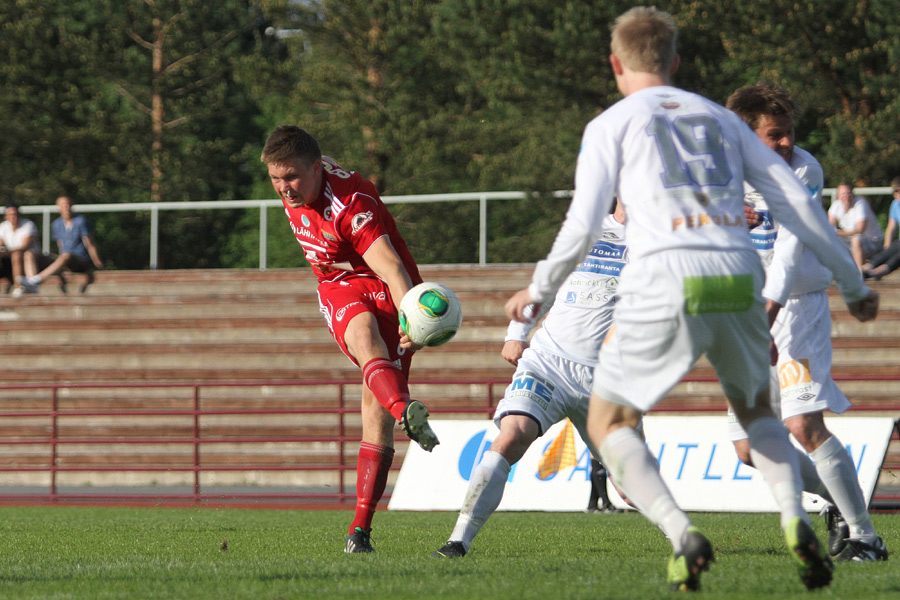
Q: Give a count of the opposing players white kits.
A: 3